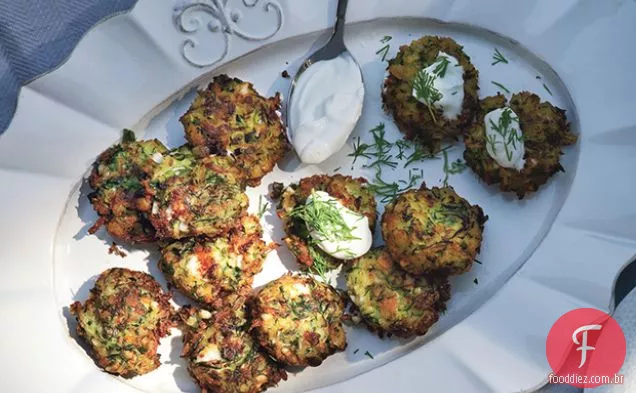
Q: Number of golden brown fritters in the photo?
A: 12